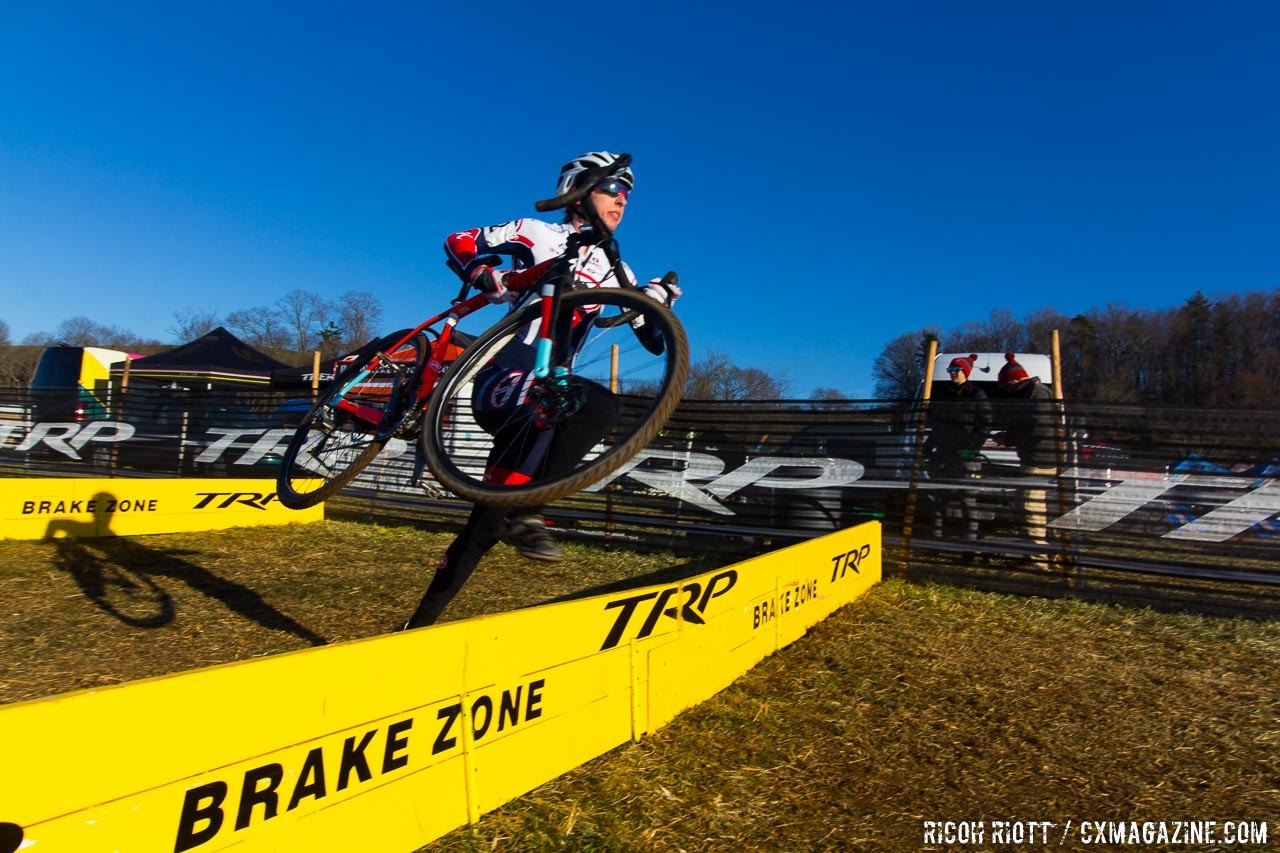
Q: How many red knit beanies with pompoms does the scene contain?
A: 2